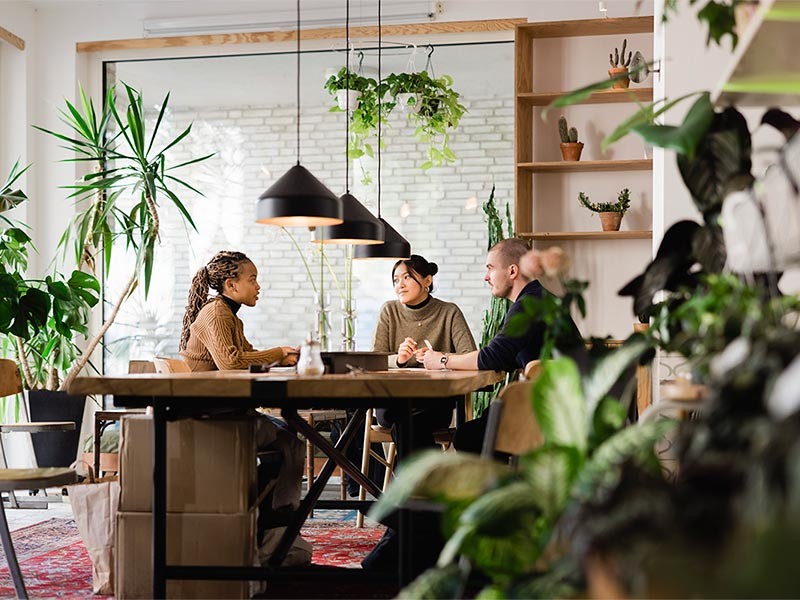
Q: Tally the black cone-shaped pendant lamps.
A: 3